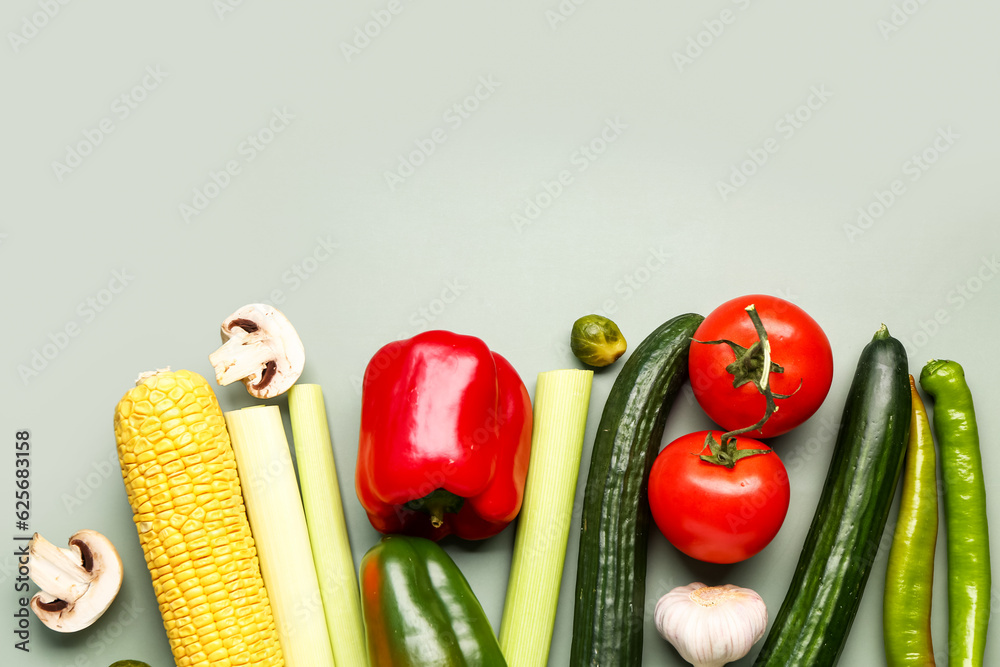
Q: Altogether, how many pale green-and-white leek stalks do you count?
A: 3